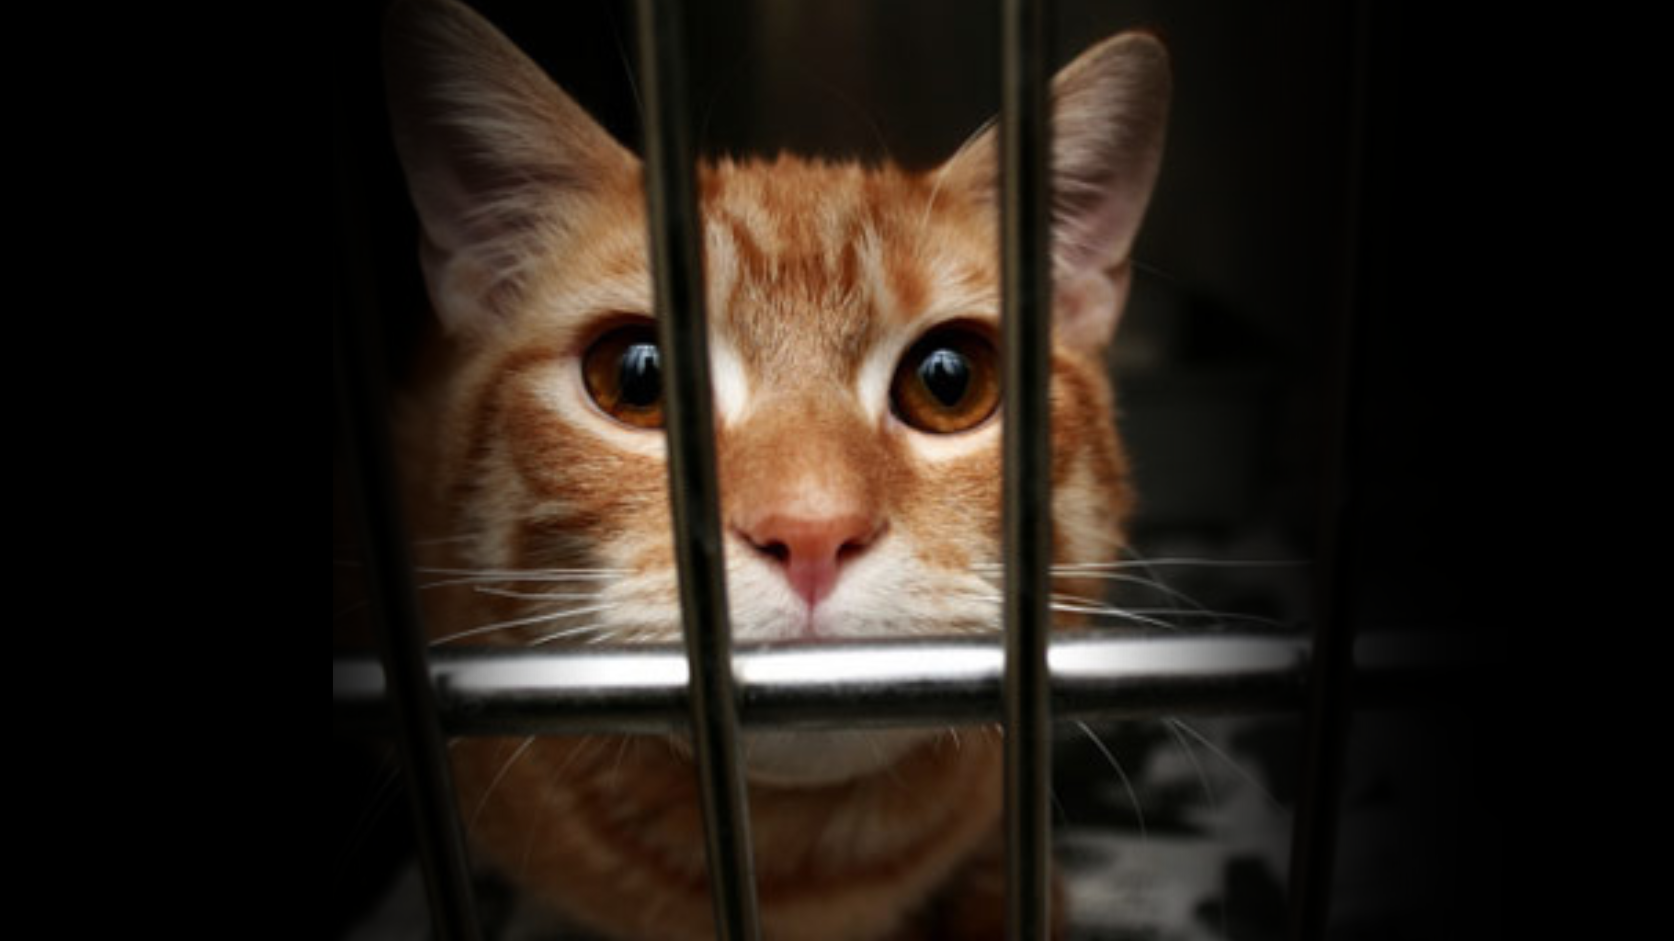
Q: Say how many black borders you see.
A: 2